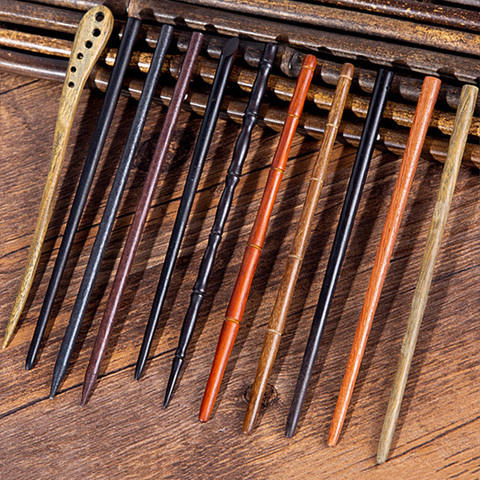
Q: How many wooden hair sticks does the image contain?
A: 11